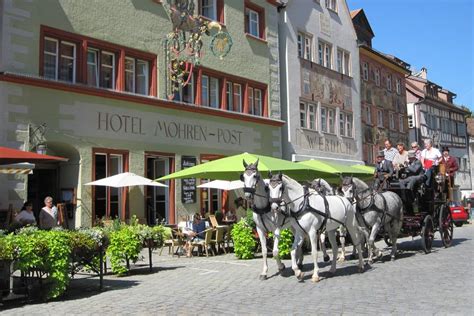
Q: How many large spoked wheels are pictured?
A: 2